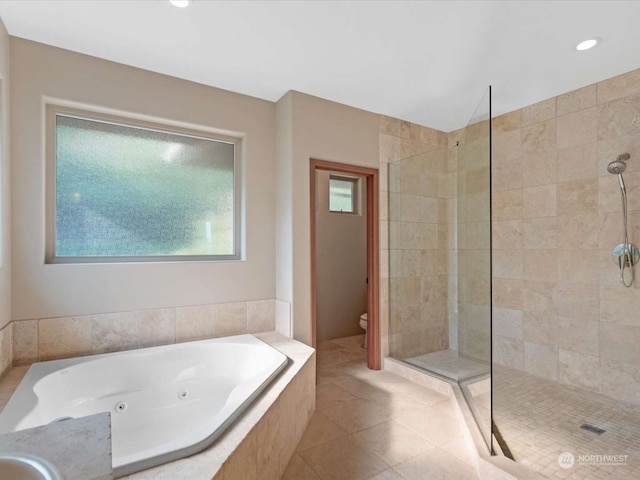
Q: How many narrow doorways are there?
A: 1